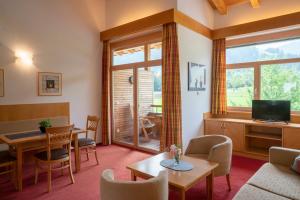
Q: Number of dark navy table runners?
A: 1